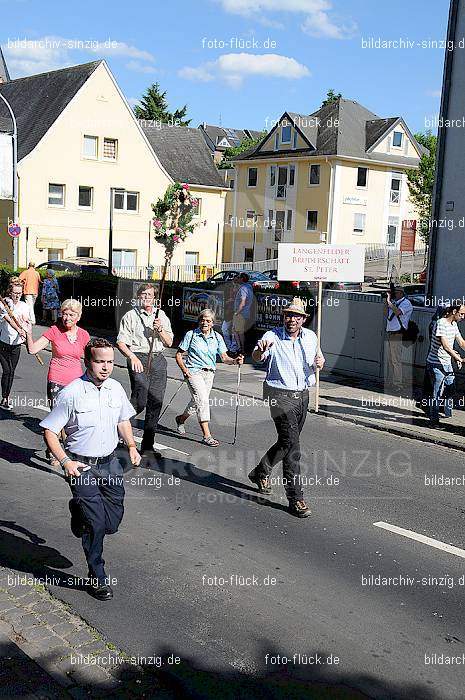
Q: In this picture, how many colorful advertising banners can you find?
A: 2